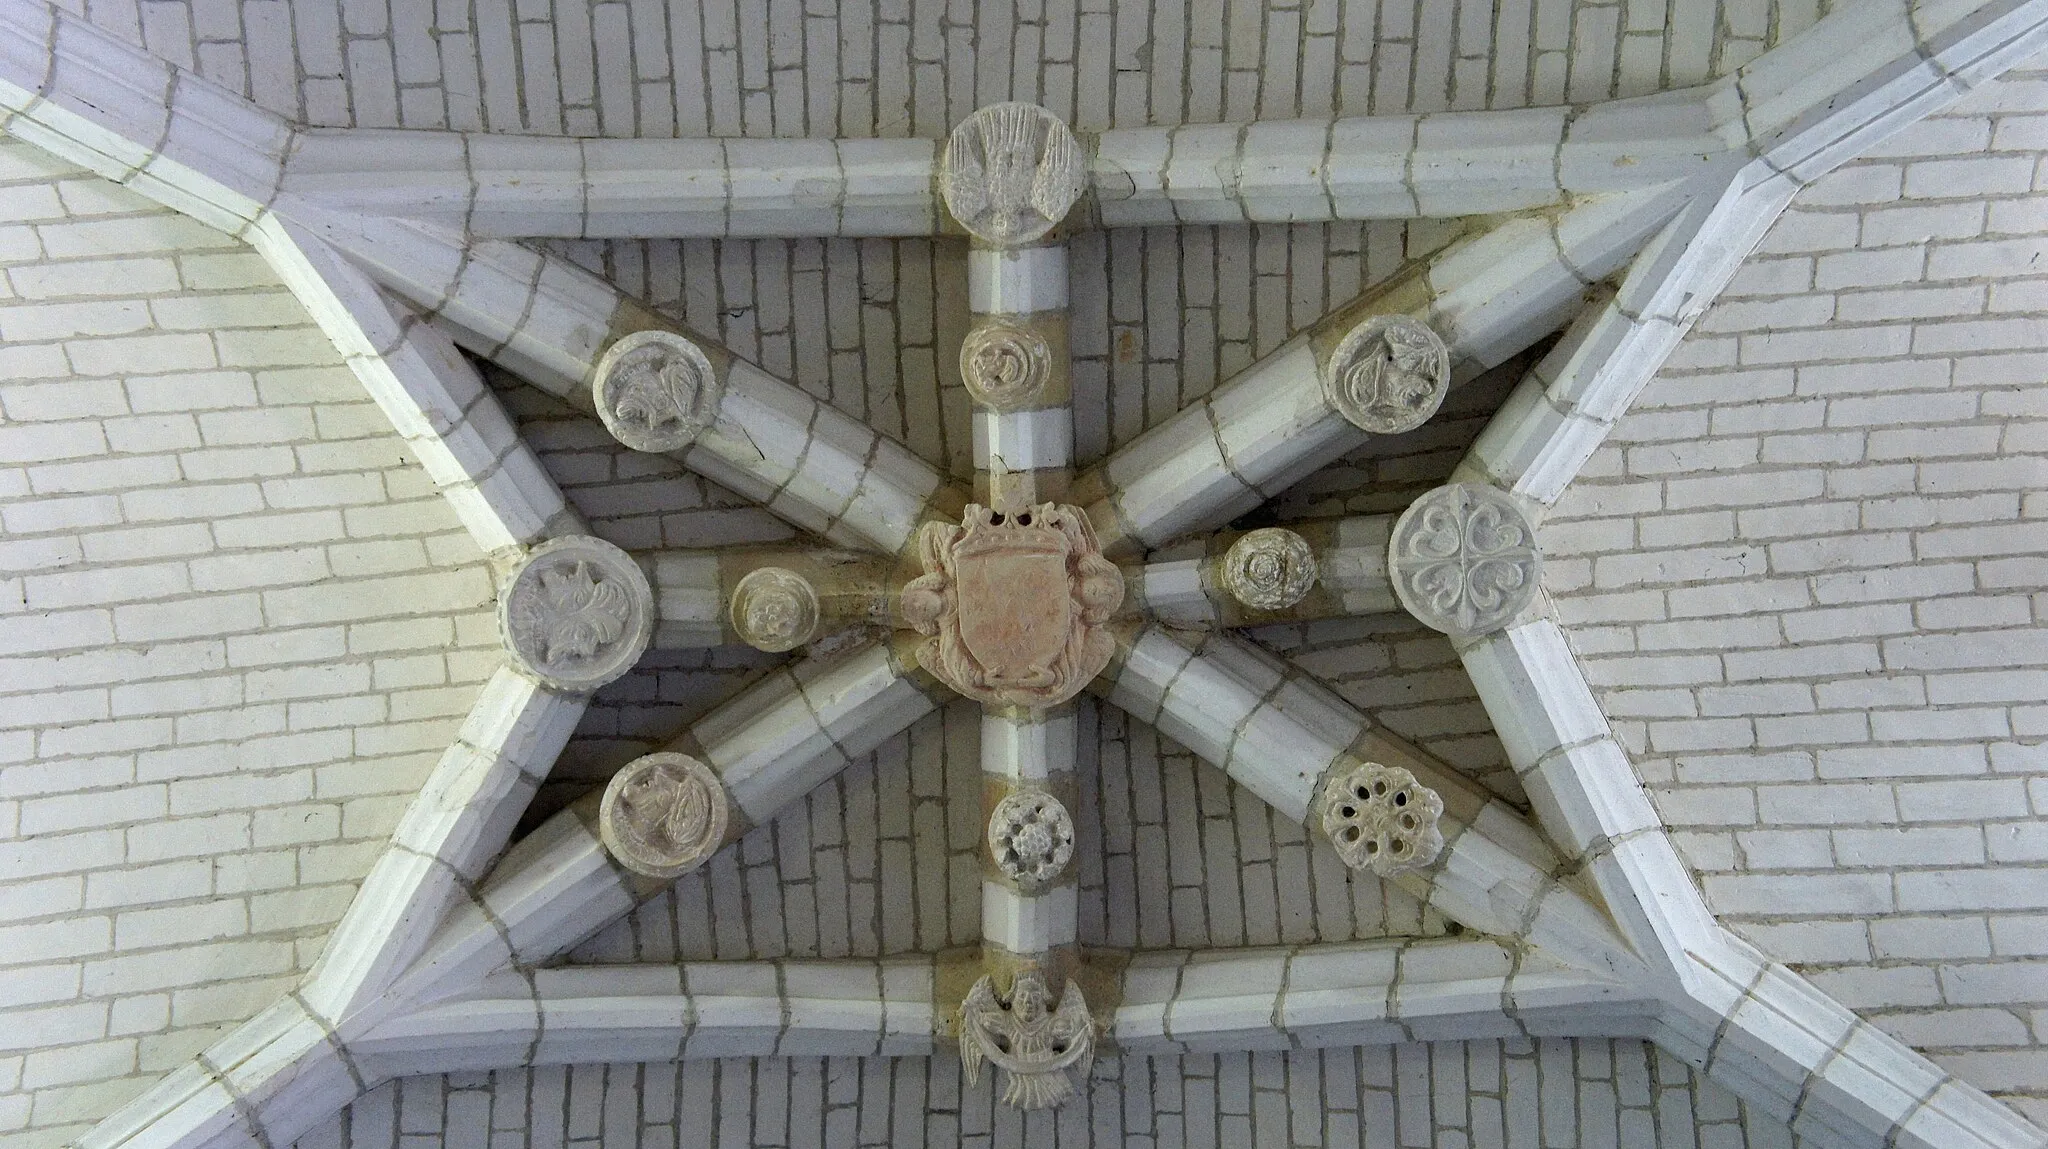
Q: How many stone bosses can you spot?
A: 13